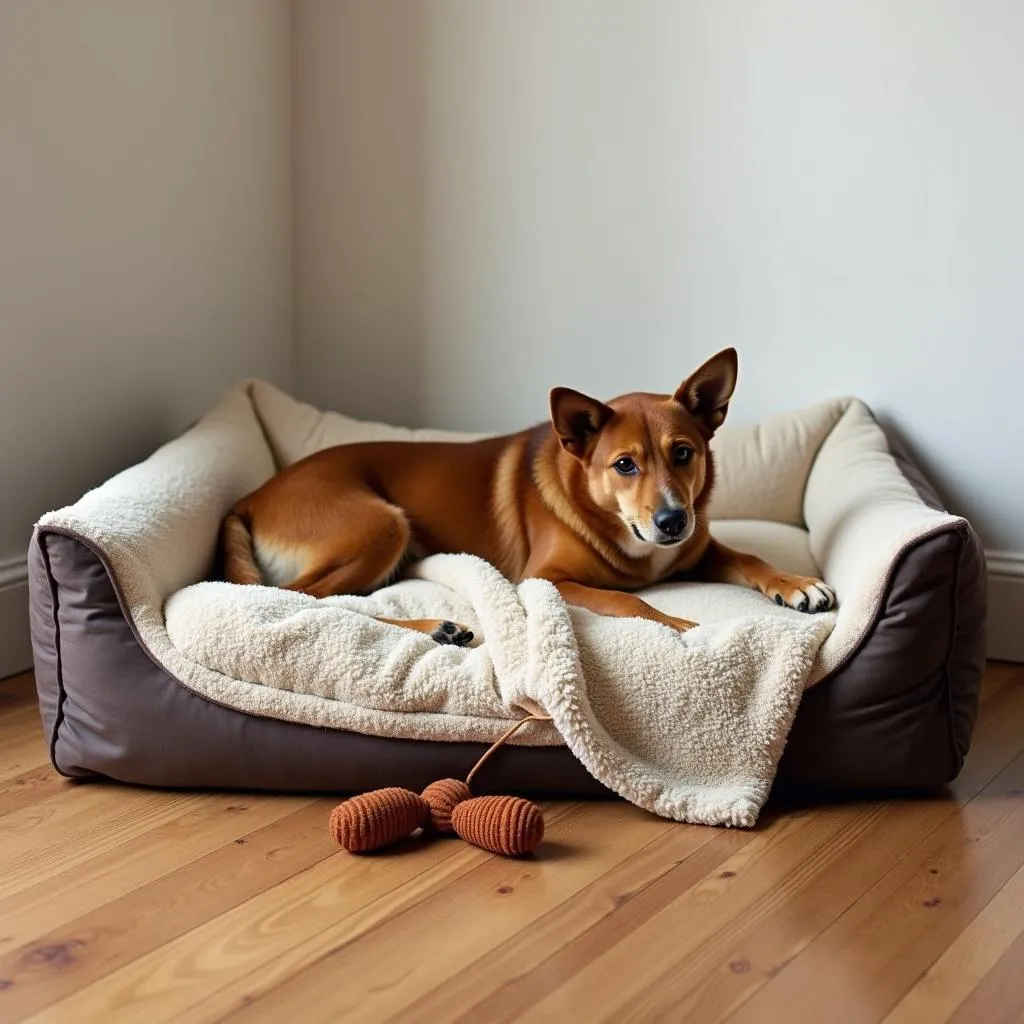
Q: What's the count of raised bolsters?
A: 3